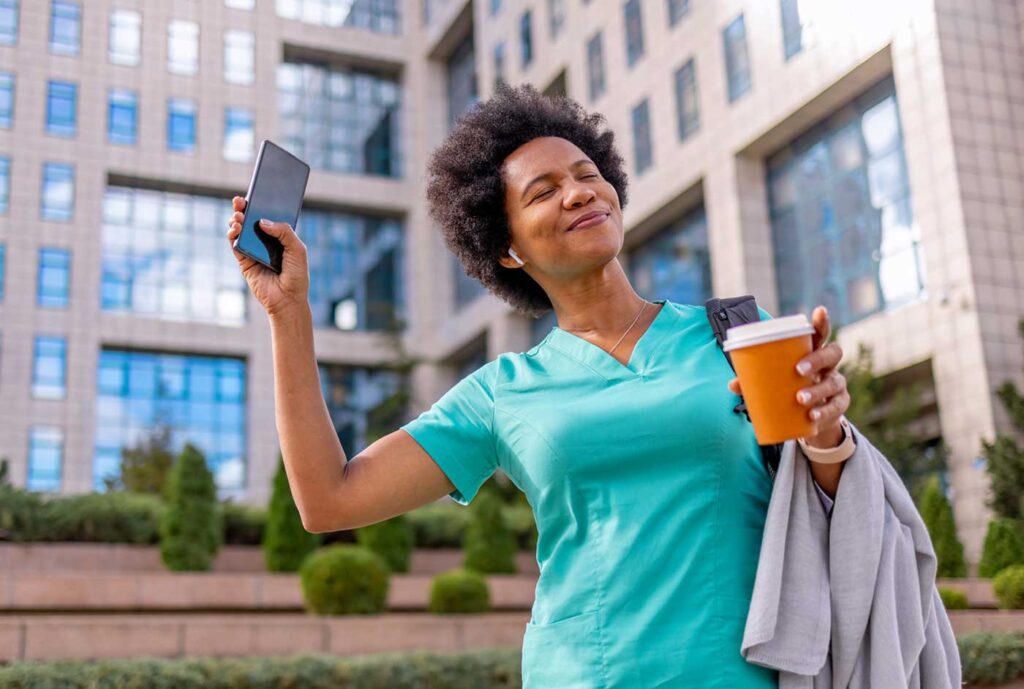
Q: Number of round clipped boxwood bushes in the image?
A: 4